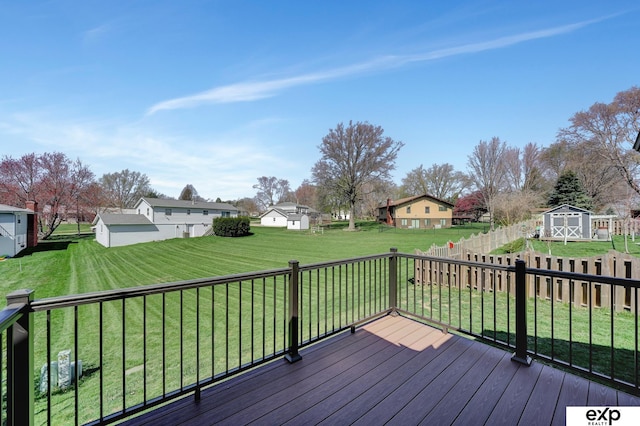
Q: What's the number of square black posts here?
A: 4